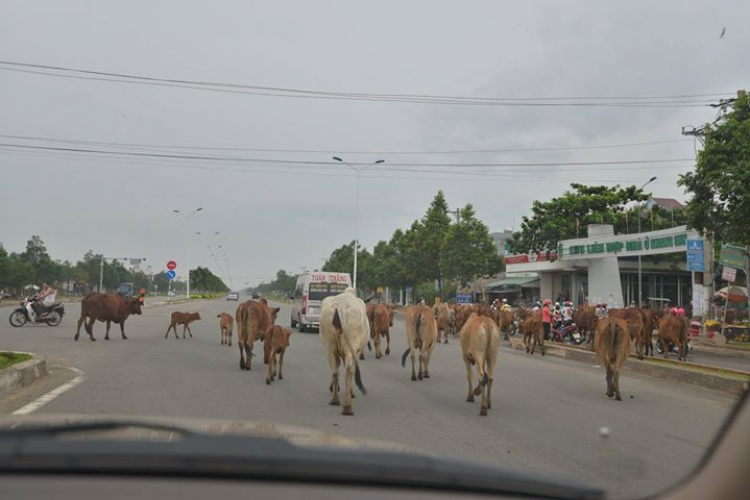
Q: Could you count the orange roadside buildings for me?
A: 0